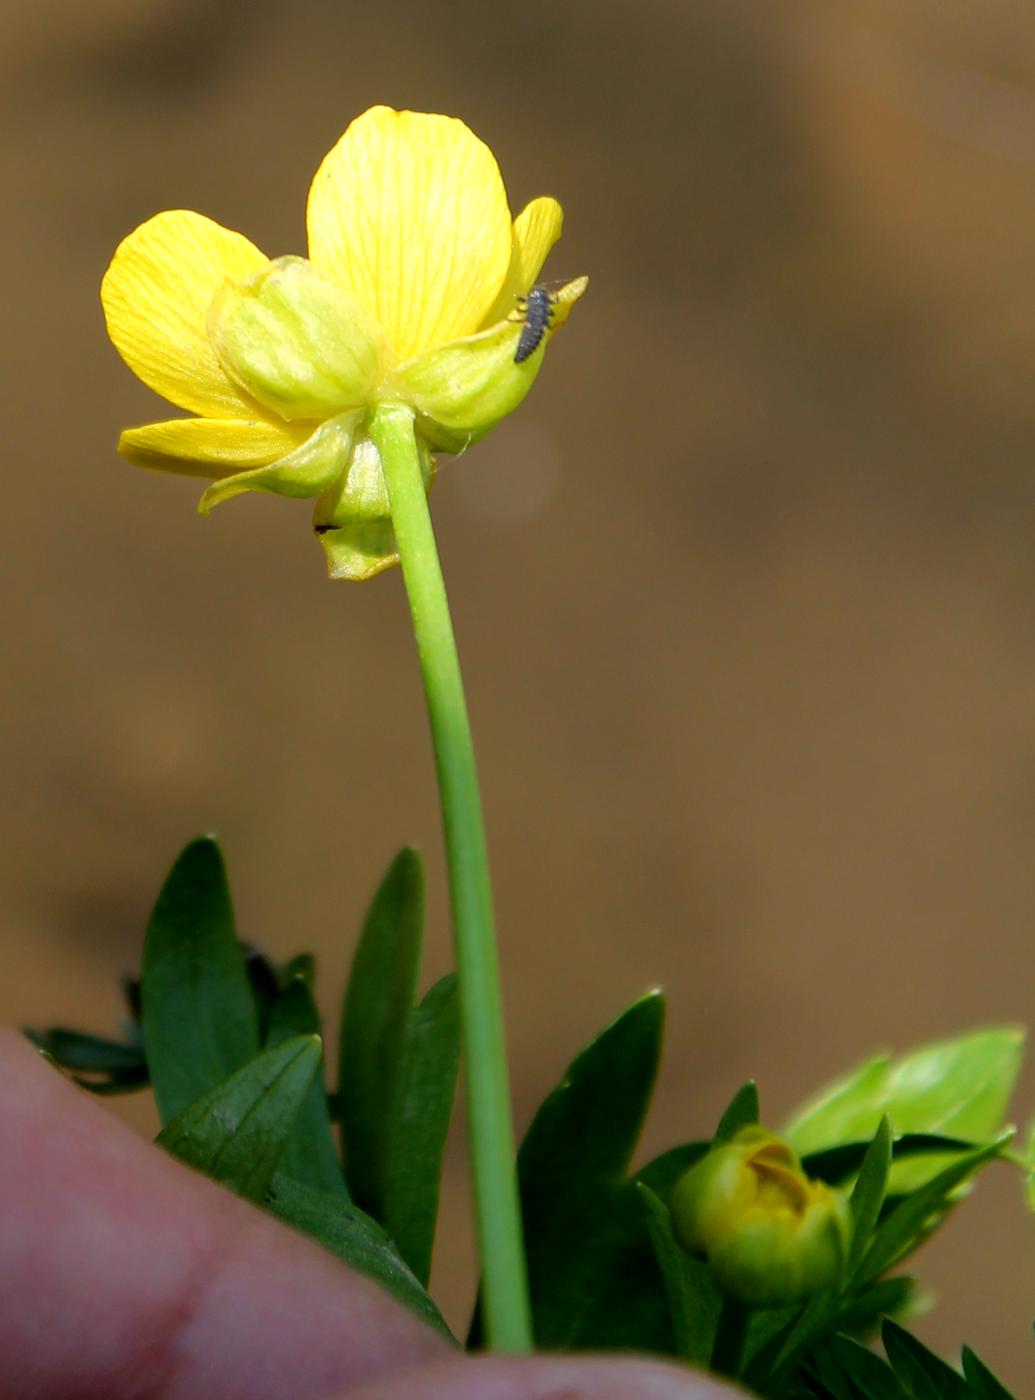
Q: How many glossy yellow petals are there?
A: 4